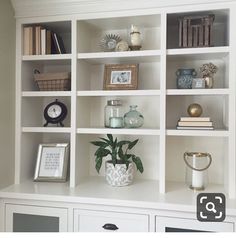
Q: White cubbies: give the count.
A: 12